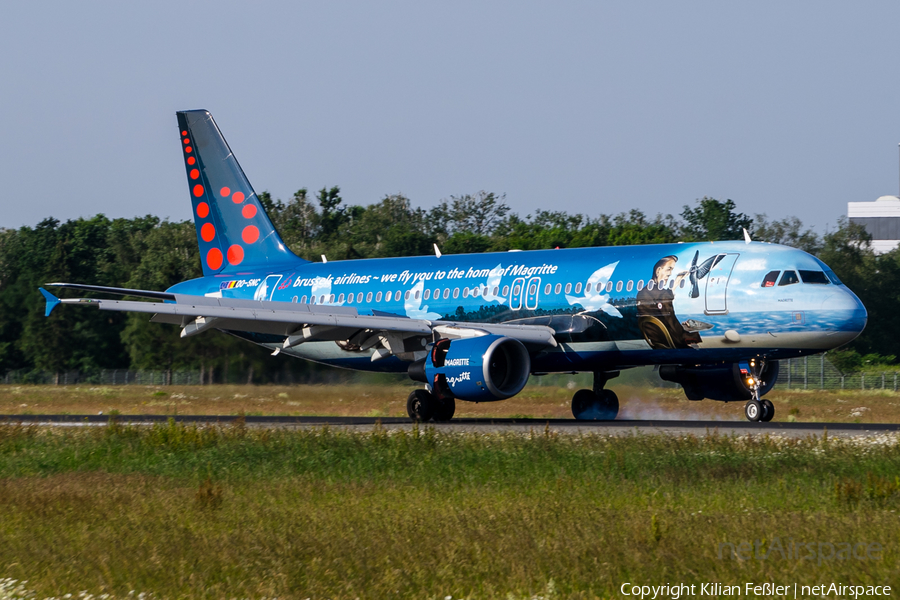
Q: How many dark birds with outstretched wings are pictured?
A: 1